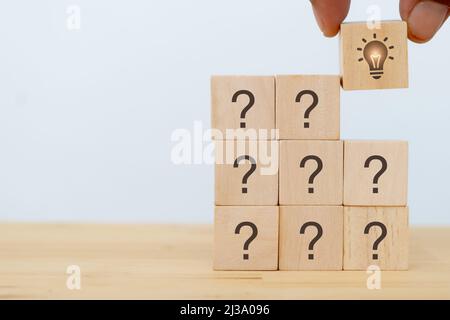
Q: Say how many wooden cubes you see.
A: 9